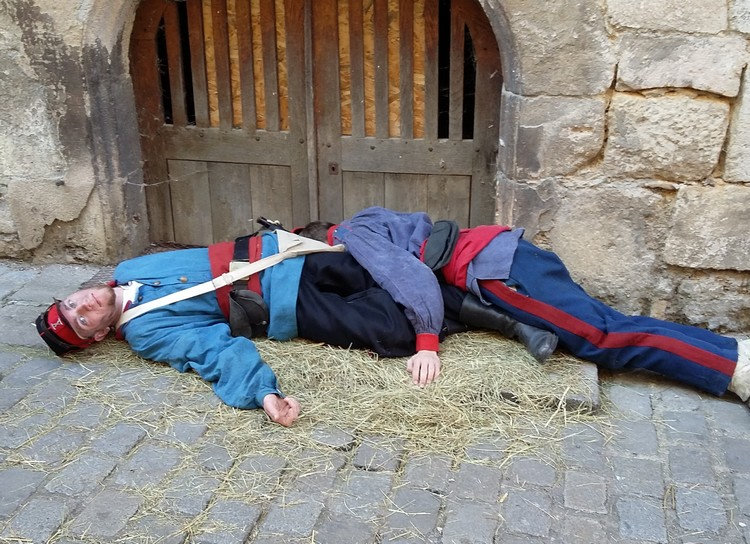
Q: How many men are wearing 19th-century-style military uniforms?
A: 2